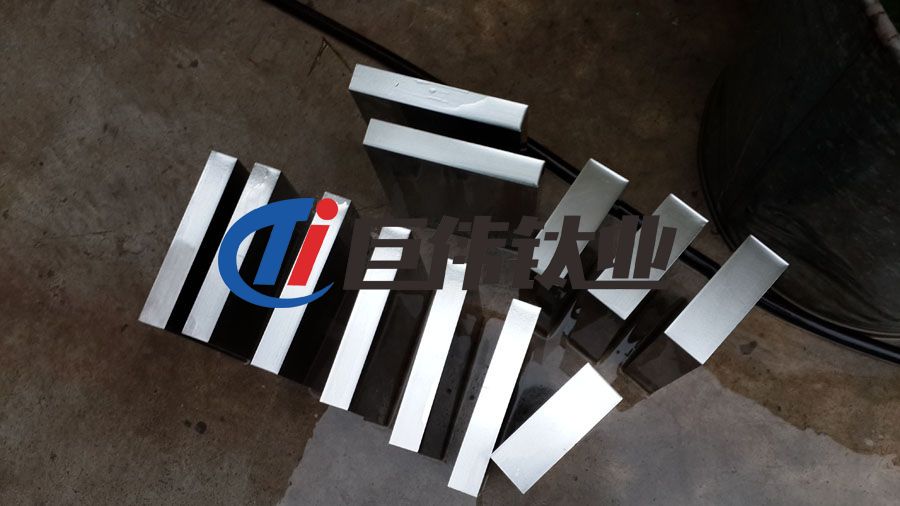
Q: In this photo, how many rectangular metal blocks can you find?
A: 12